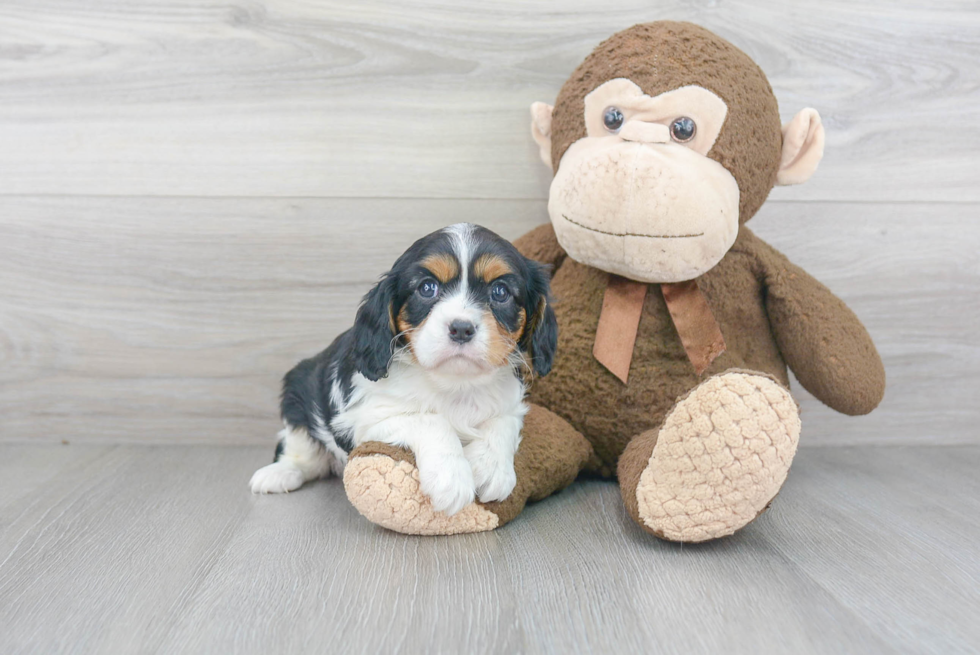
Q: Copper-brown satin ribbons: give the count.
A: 2